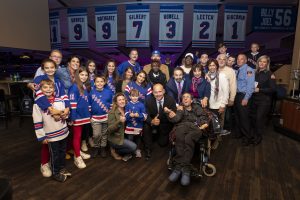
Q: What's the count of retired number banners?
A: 7